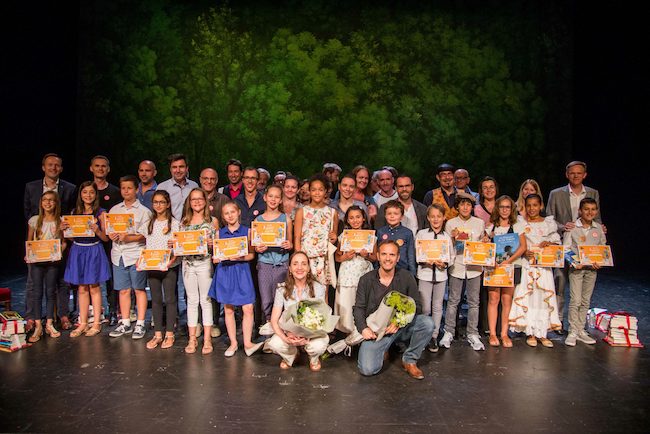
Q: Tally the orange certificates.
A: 13